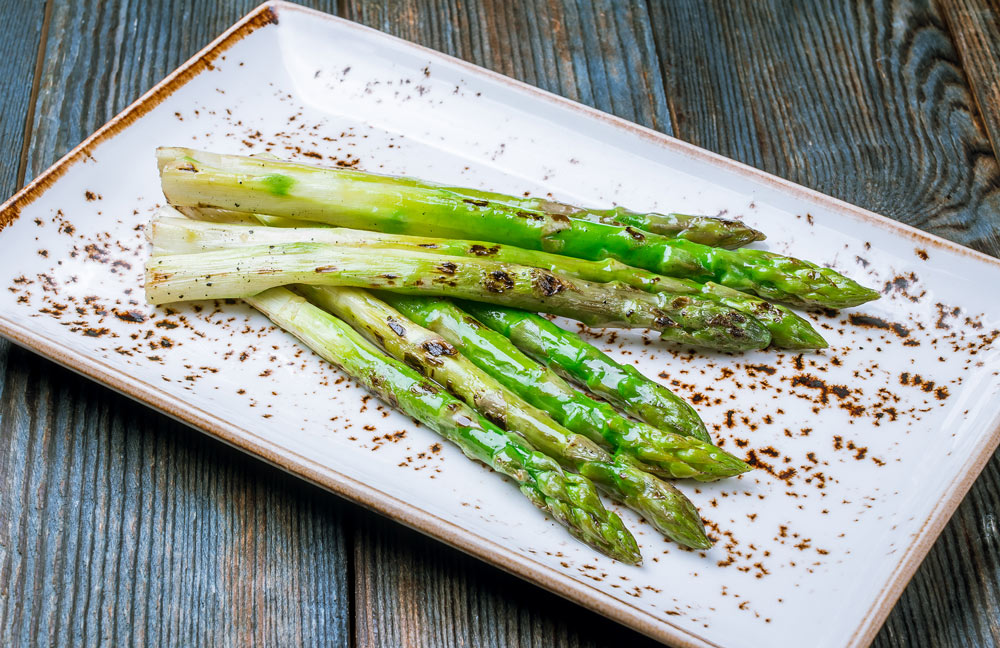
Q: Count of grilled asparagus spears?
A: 8